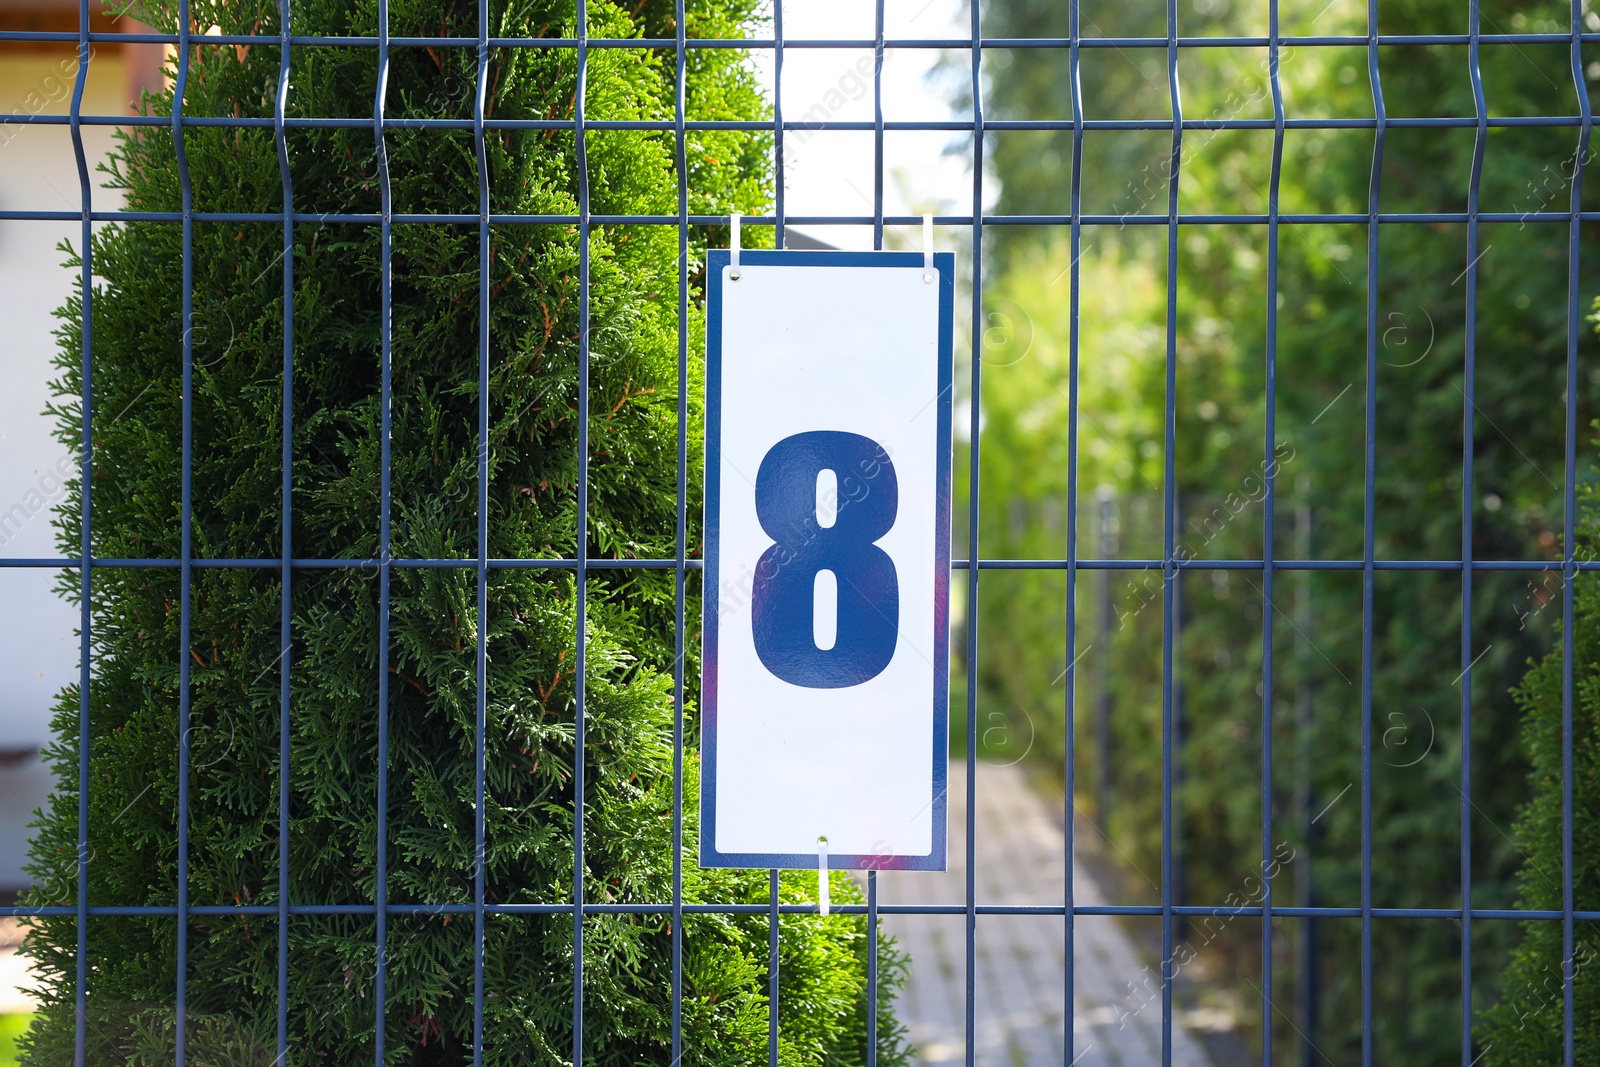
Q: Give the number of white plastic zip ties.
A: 3